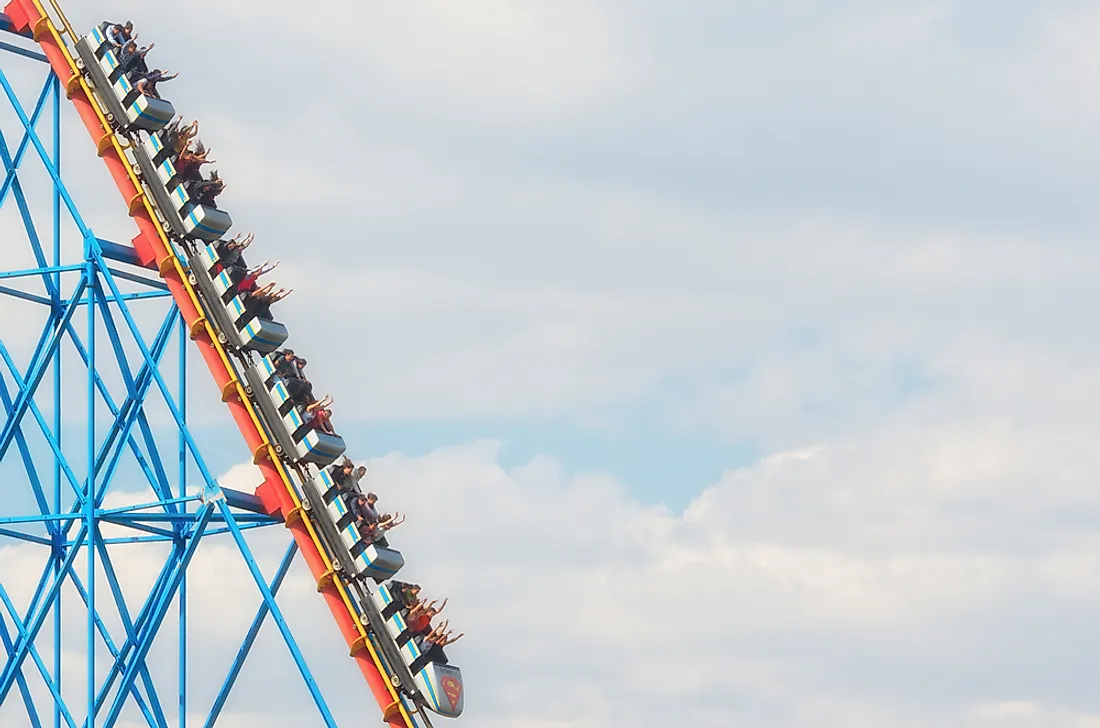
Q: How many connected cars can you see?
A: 6